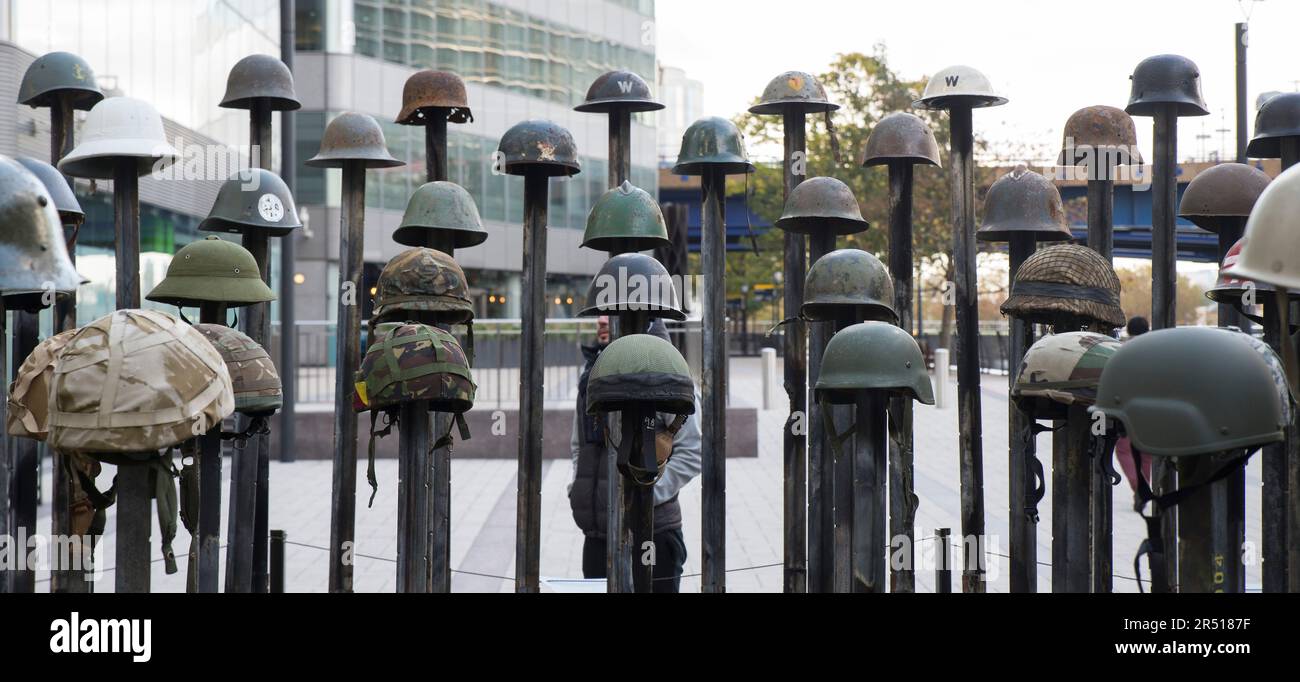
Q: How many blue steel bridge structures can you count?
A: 1